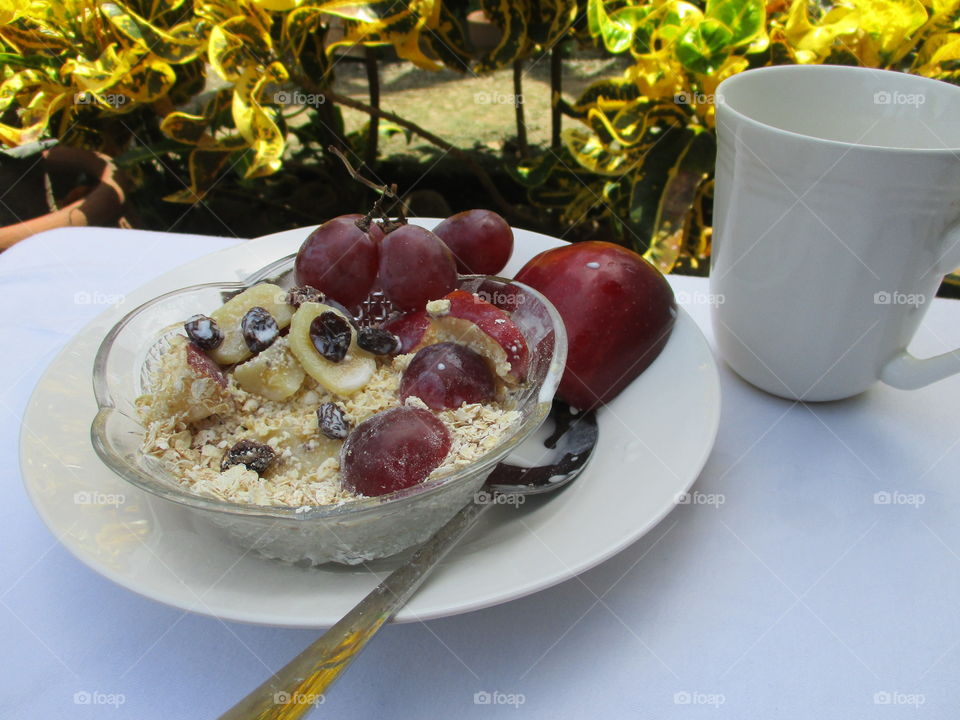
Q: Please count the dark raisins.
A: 7